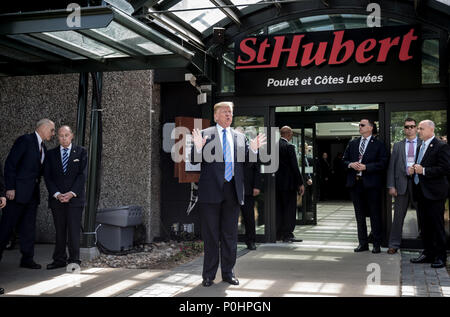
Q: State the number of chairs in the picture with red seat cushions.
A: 0